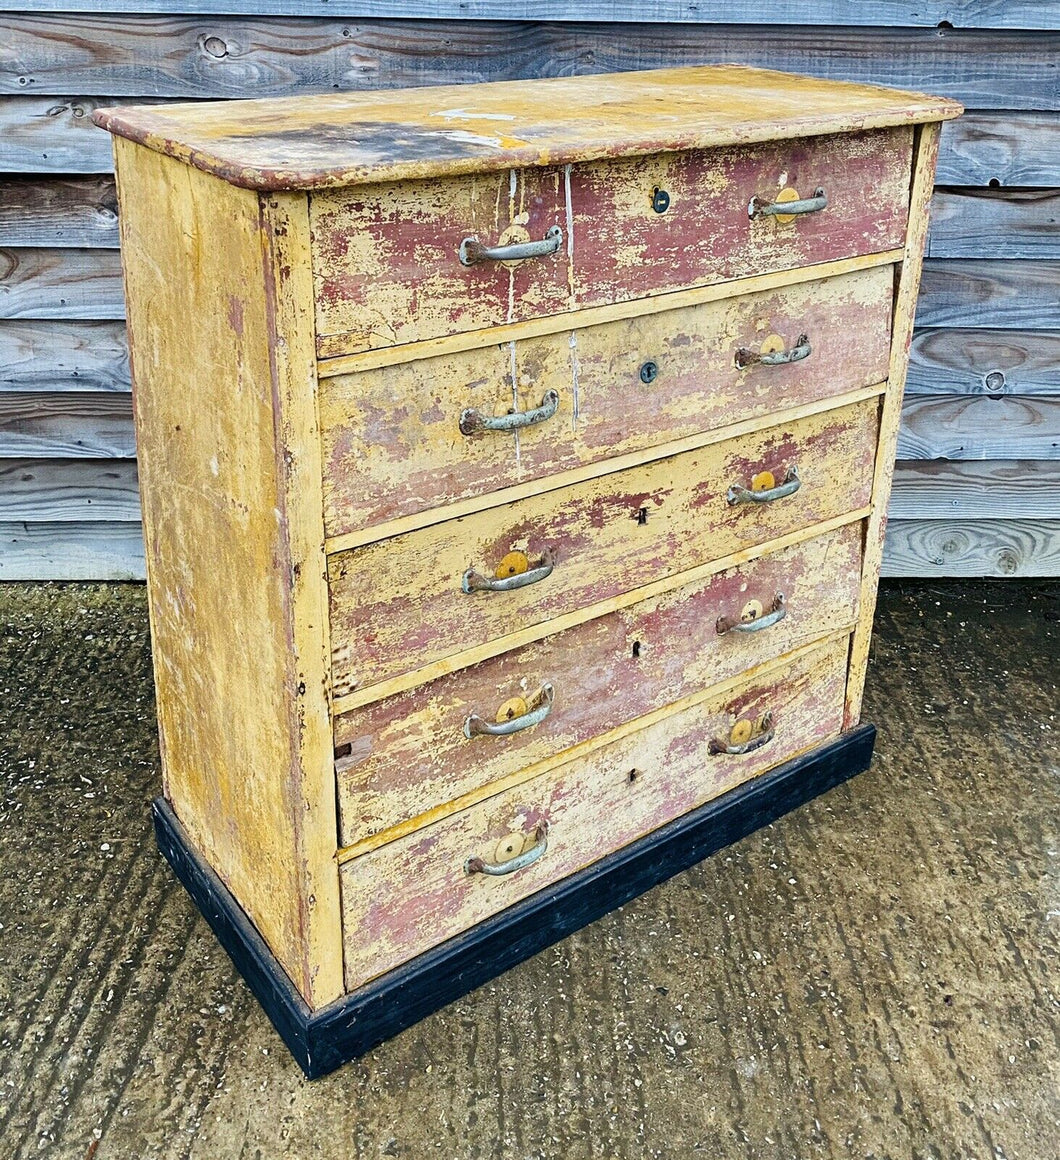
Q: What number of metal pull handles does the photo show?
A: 10